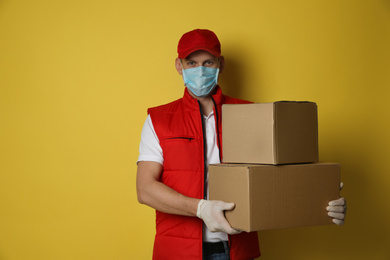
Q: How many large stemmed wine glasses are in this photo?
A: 0